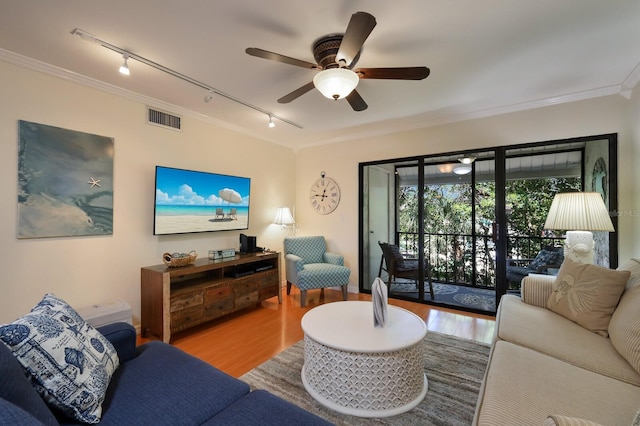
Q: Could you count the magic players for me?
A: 0